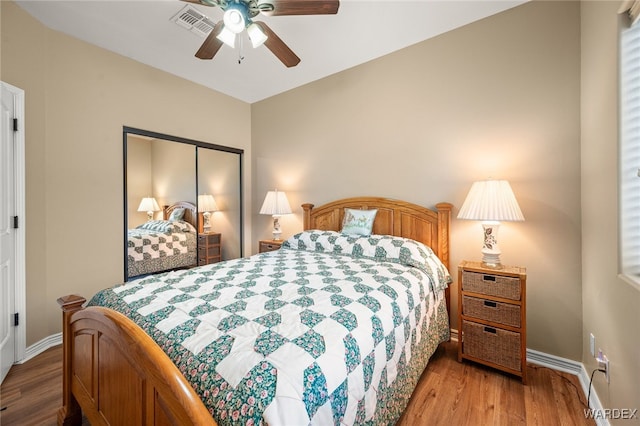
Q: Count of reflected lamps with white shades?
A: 2